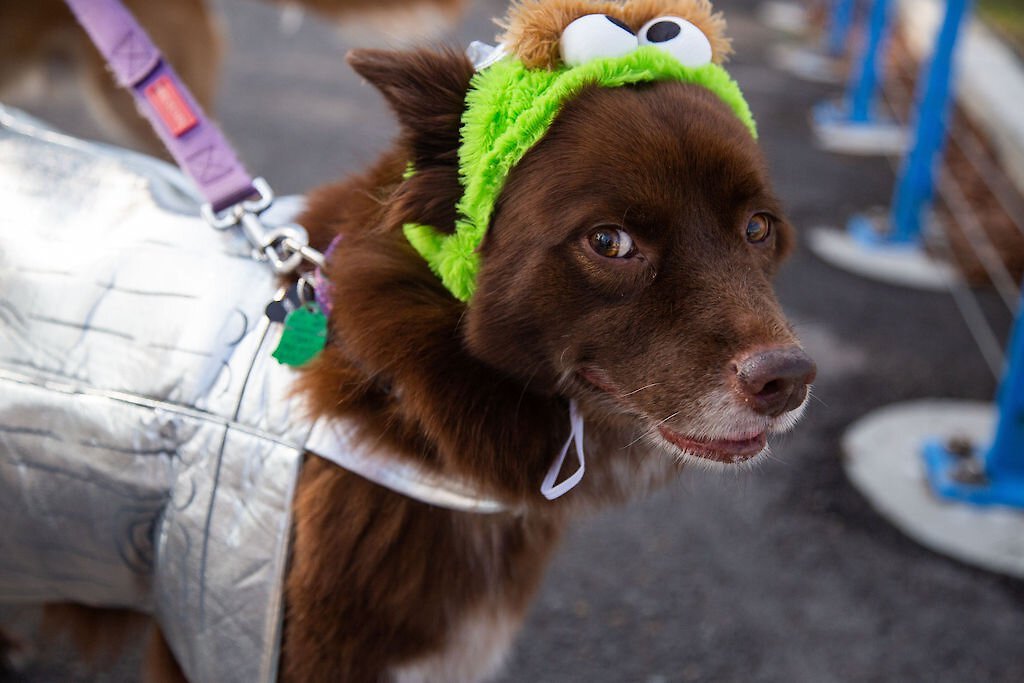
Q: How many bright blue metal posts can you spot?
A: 4